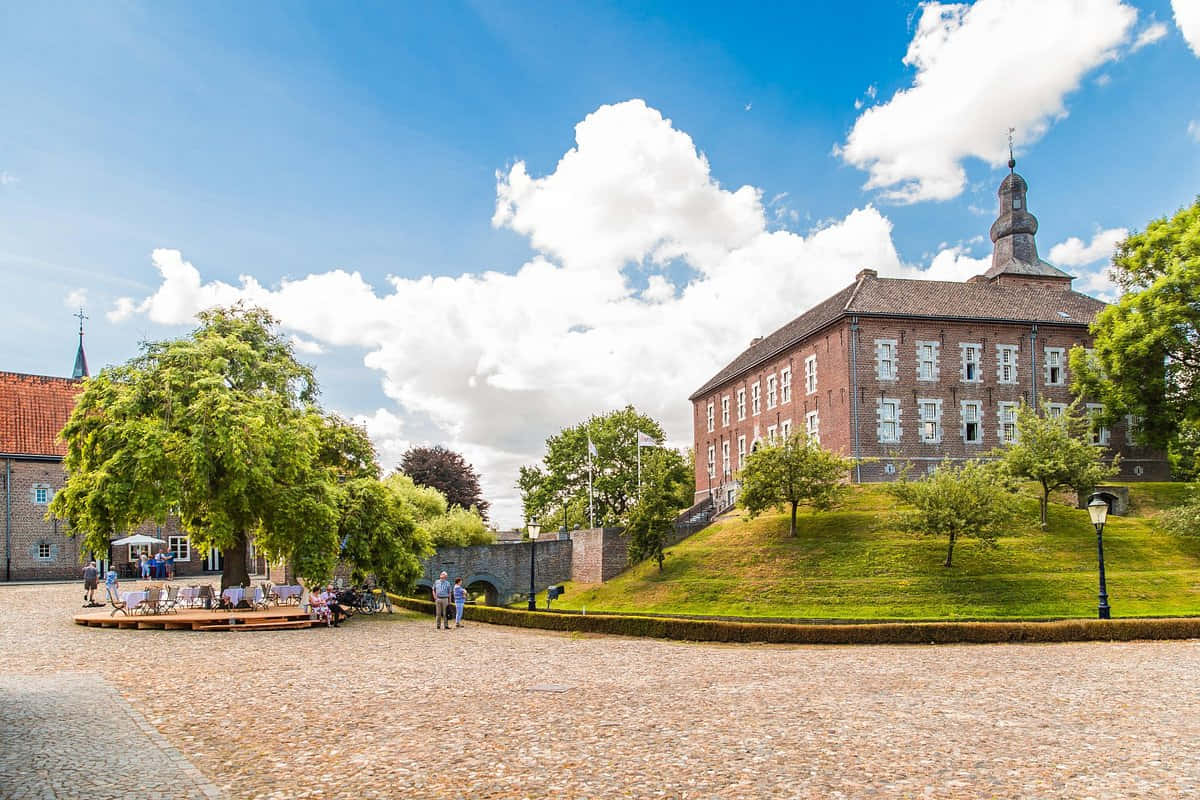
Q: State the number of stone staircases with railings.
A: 1